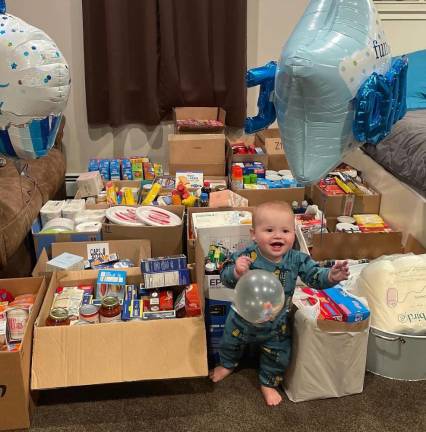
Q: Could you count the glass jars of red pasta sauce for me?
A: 2